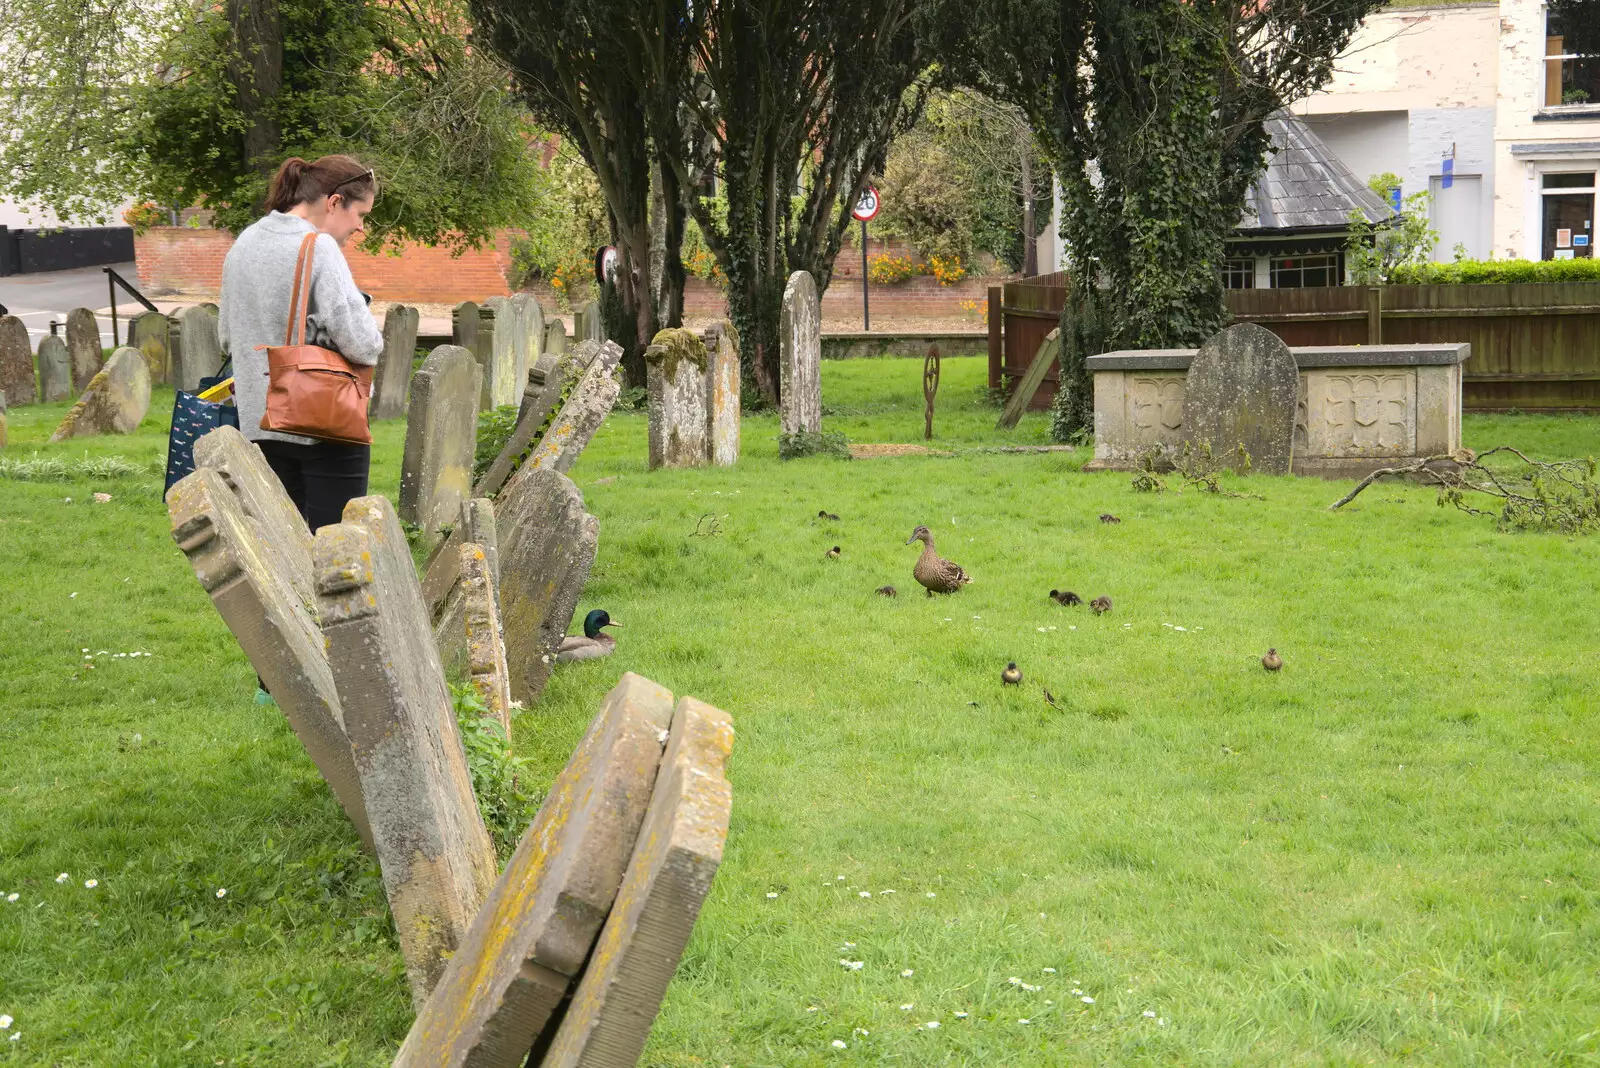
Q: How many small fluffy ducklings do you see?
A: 8